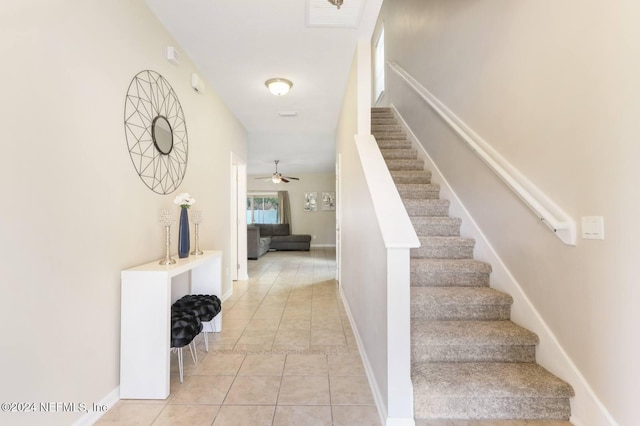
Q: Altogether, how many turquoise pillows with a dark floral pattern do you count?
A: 0